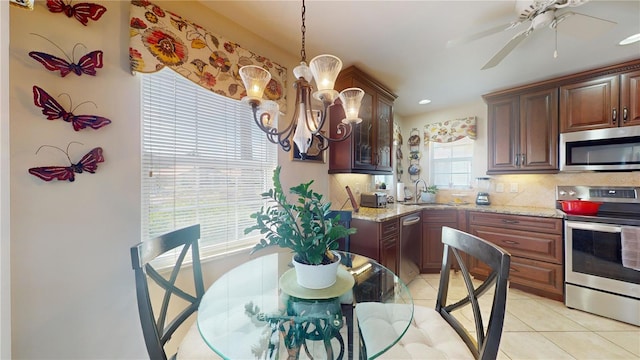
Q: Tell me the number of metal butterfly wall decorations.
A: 4